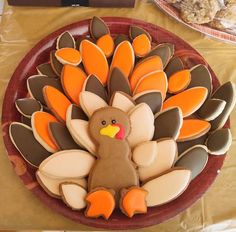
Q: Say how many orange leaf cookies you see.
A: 13